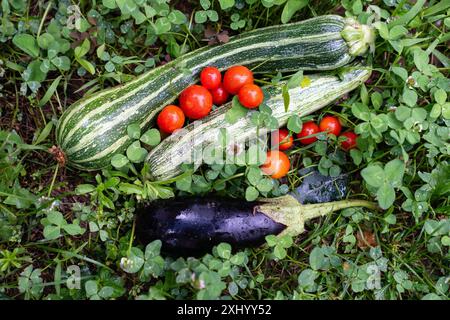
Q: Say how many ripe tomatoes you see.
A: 11